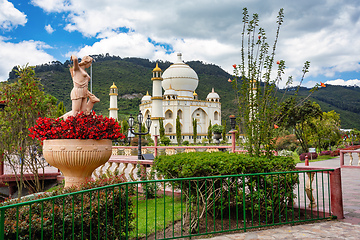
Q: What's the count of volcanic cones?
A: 0